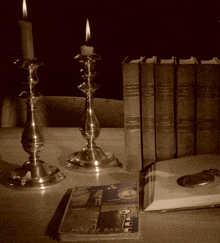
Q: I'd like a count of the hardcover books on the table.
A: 6